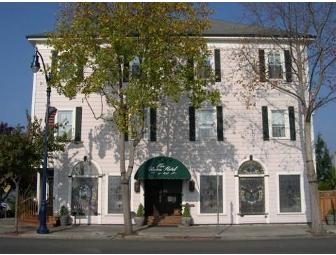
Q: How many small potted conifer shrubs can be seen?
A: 3